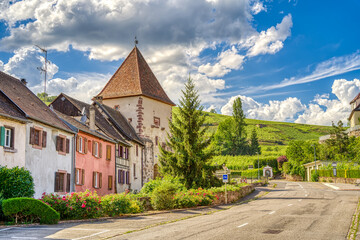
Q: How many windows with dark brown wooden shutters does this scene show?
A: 3